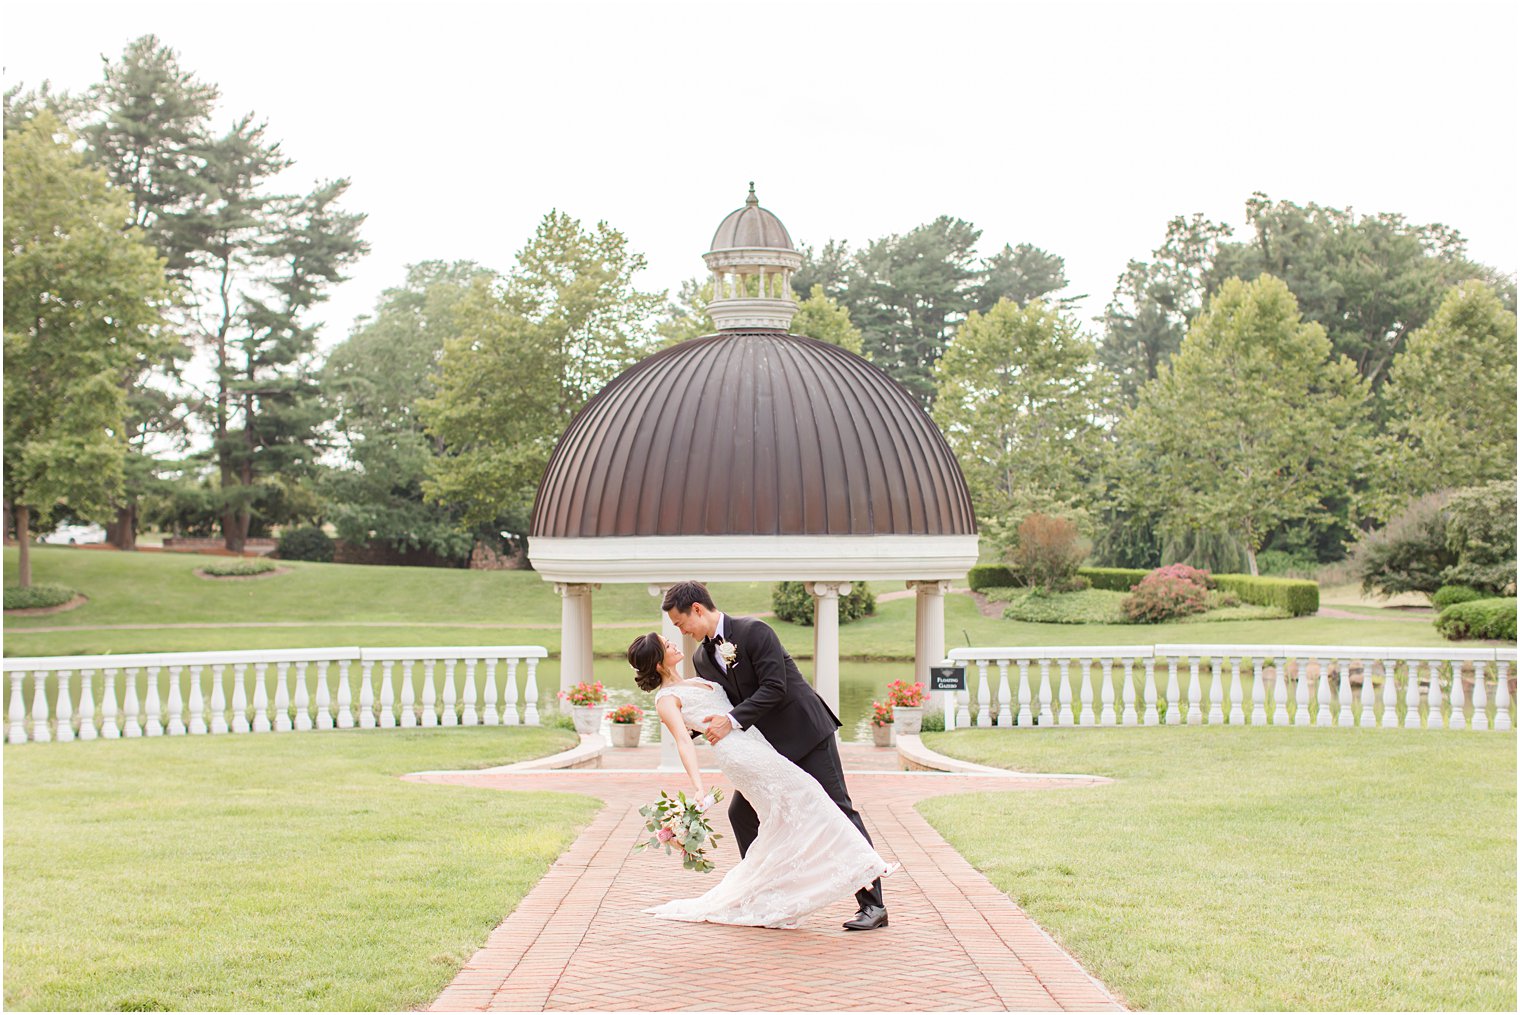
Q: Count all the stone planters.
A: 4